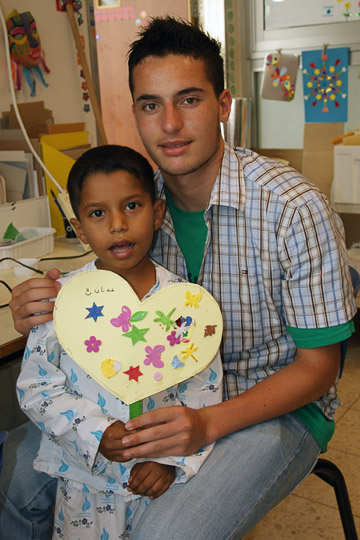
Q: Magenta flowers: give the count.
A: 2